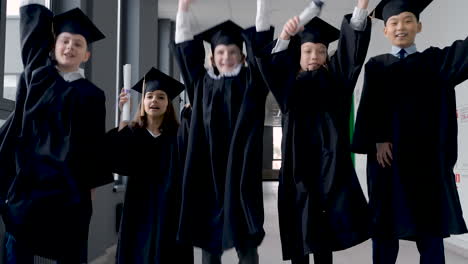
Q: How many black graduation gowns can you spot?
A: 5